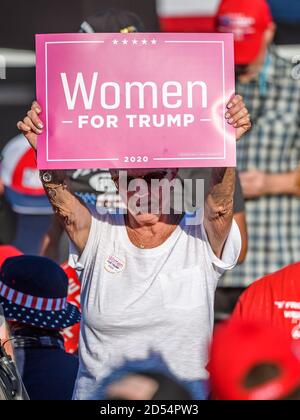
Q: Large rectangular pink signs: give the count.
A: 1